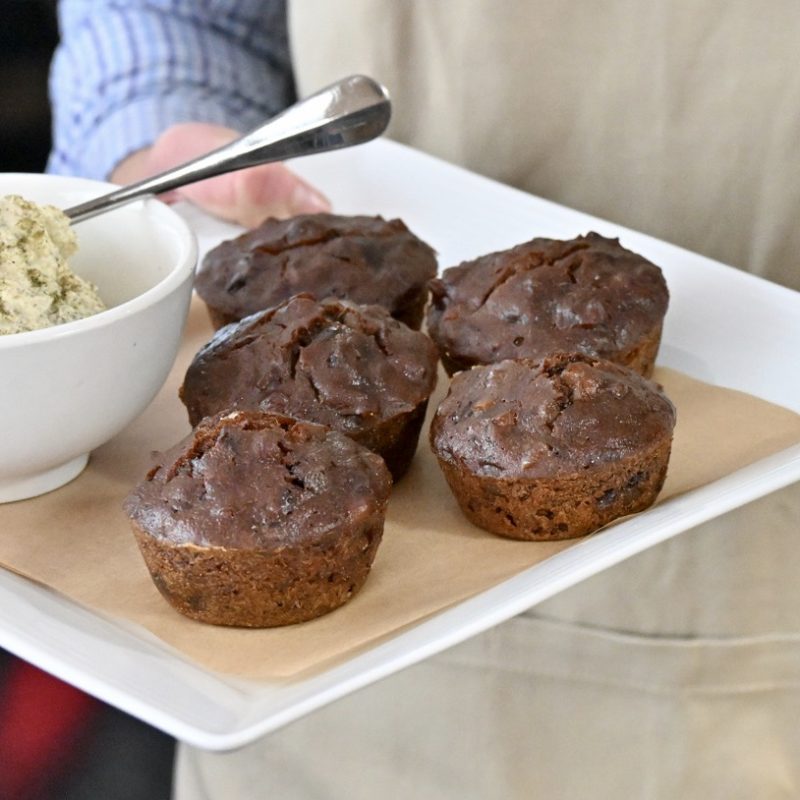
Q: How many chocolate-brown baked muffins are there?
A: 5